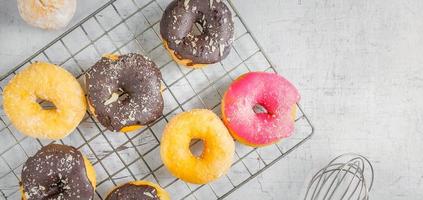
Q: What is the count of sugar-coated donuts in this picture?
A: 2